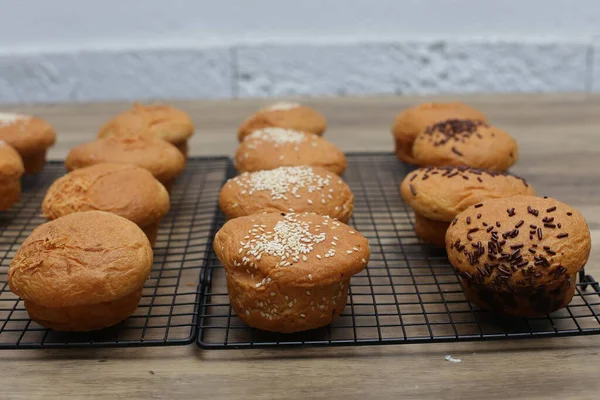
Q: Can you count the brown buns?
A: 14